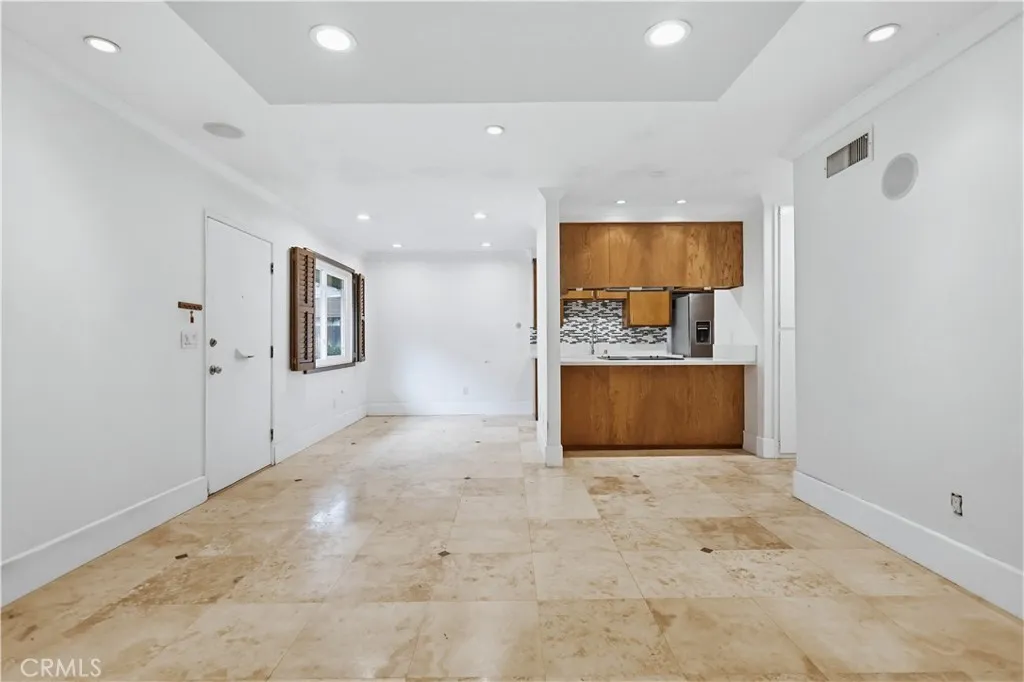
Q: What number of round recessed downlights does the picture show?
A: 11